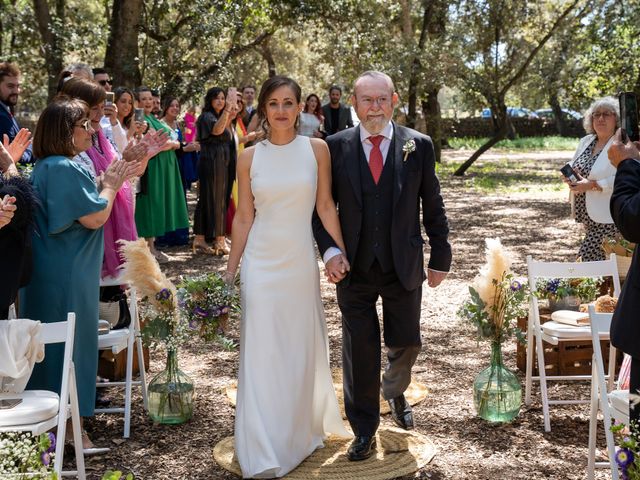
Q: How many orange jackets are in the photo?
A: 0